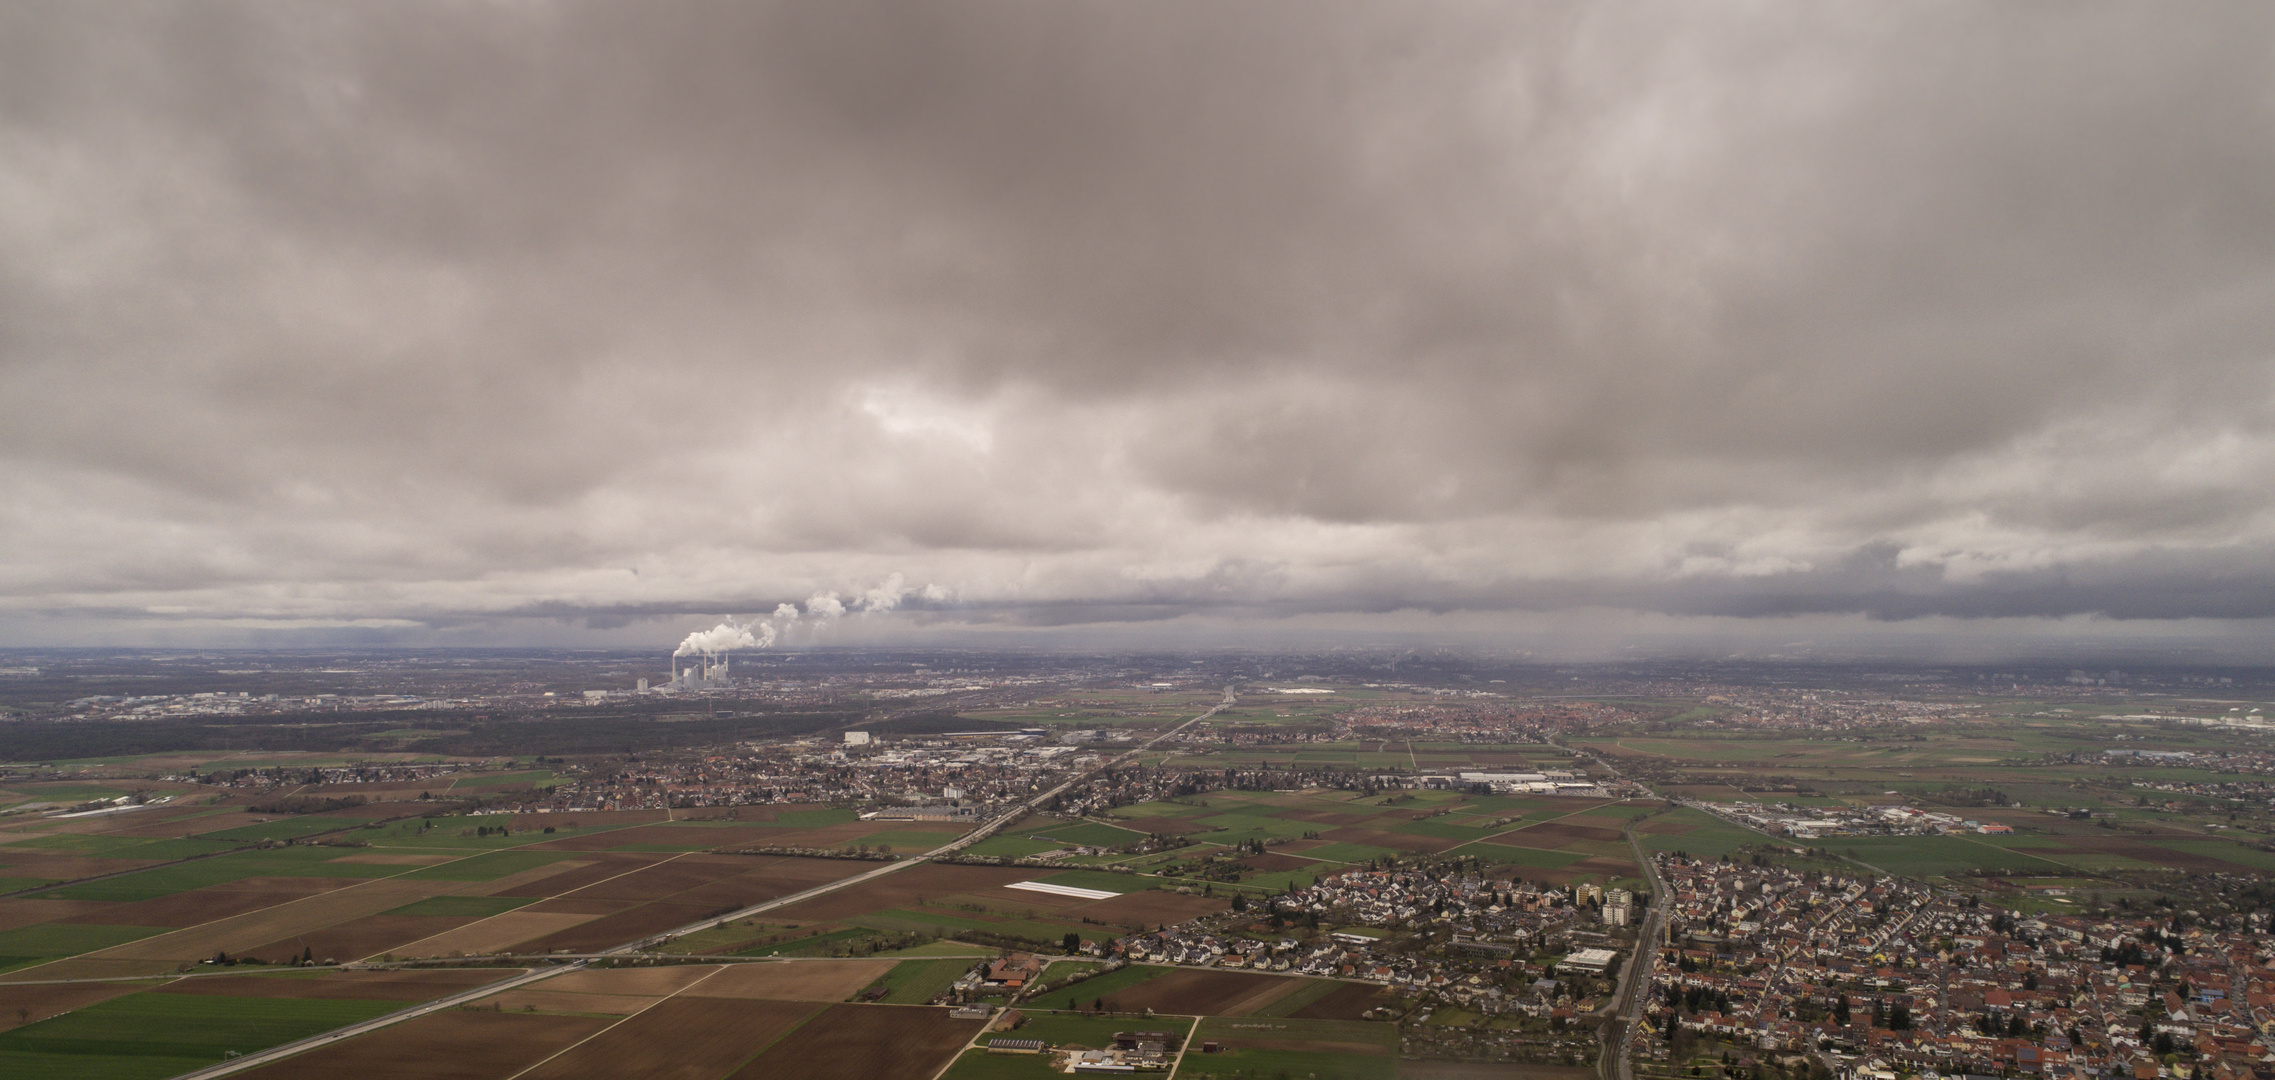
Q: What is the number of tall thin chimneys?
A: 4